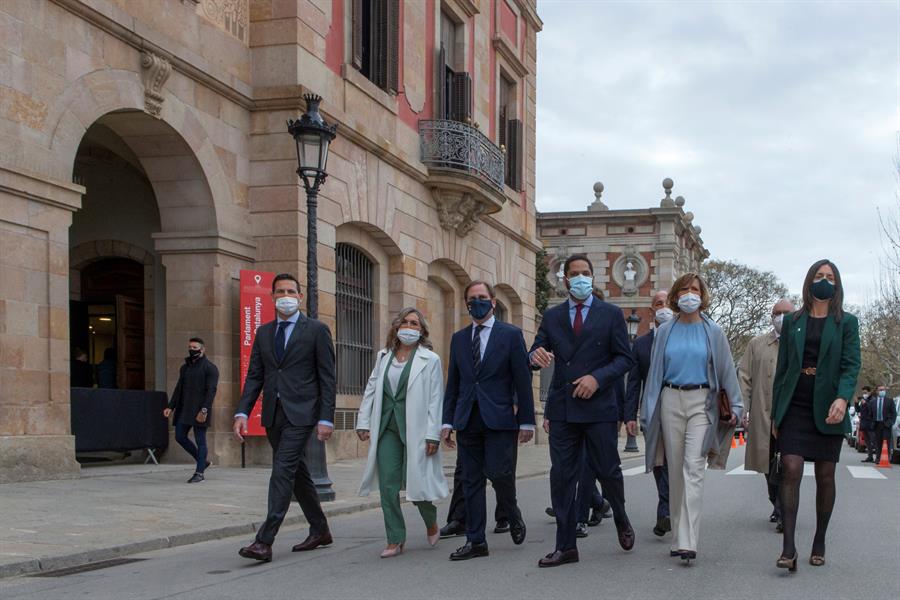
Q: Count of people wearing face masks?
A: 11